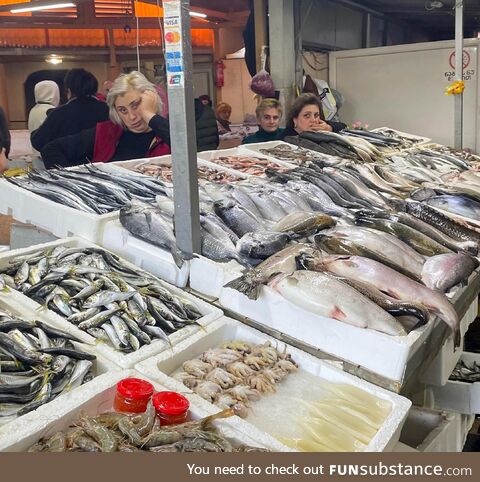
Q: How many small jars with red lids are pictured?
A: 2